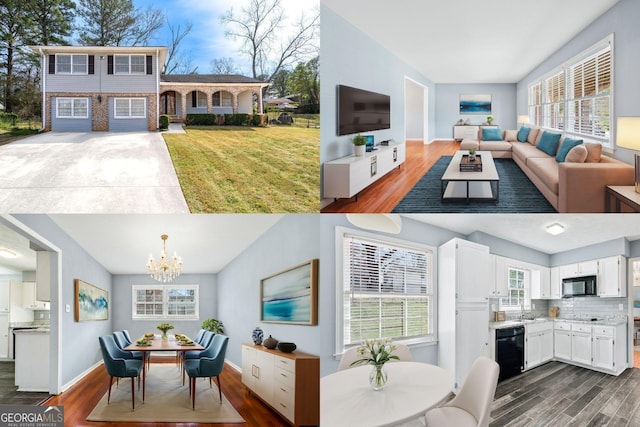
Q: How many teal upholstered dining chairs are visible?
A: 6